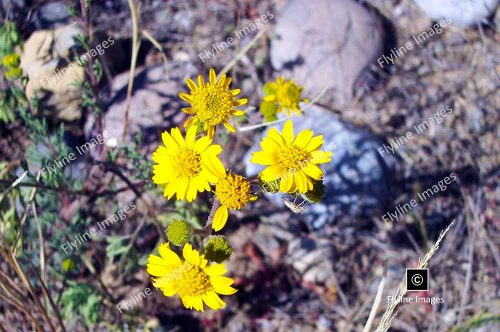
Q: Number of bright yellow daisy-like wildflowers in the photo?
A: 6